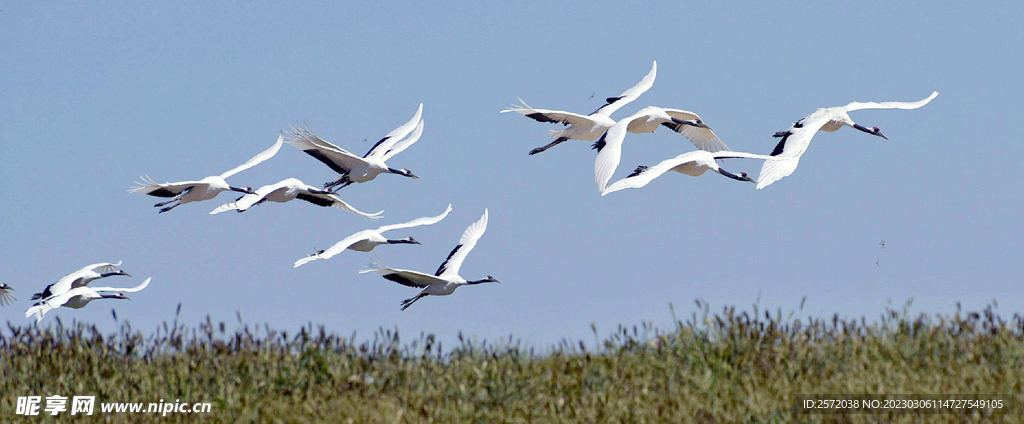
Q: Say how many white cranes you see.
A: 12